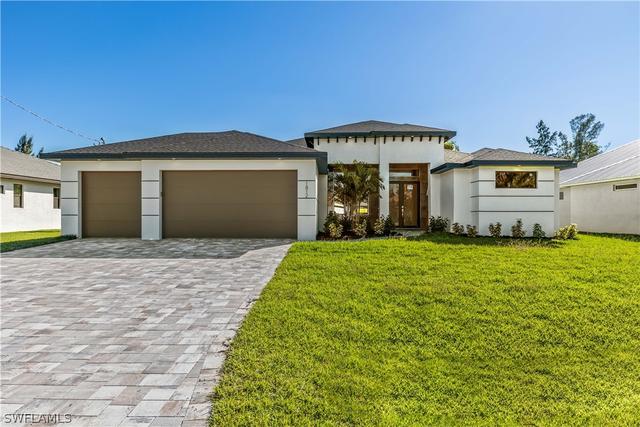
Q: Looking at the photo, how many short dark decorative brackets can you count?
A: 14